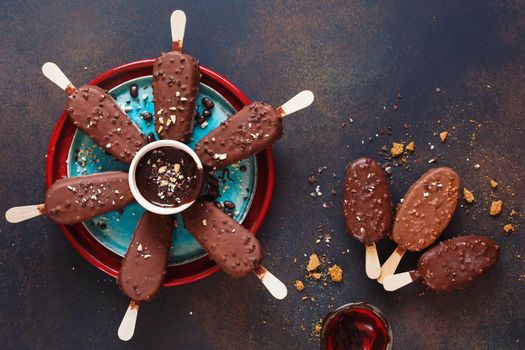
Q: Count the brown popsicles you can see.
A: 9